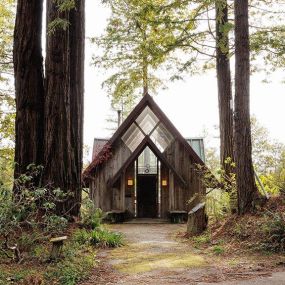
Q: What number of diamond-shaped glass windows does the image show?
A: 3